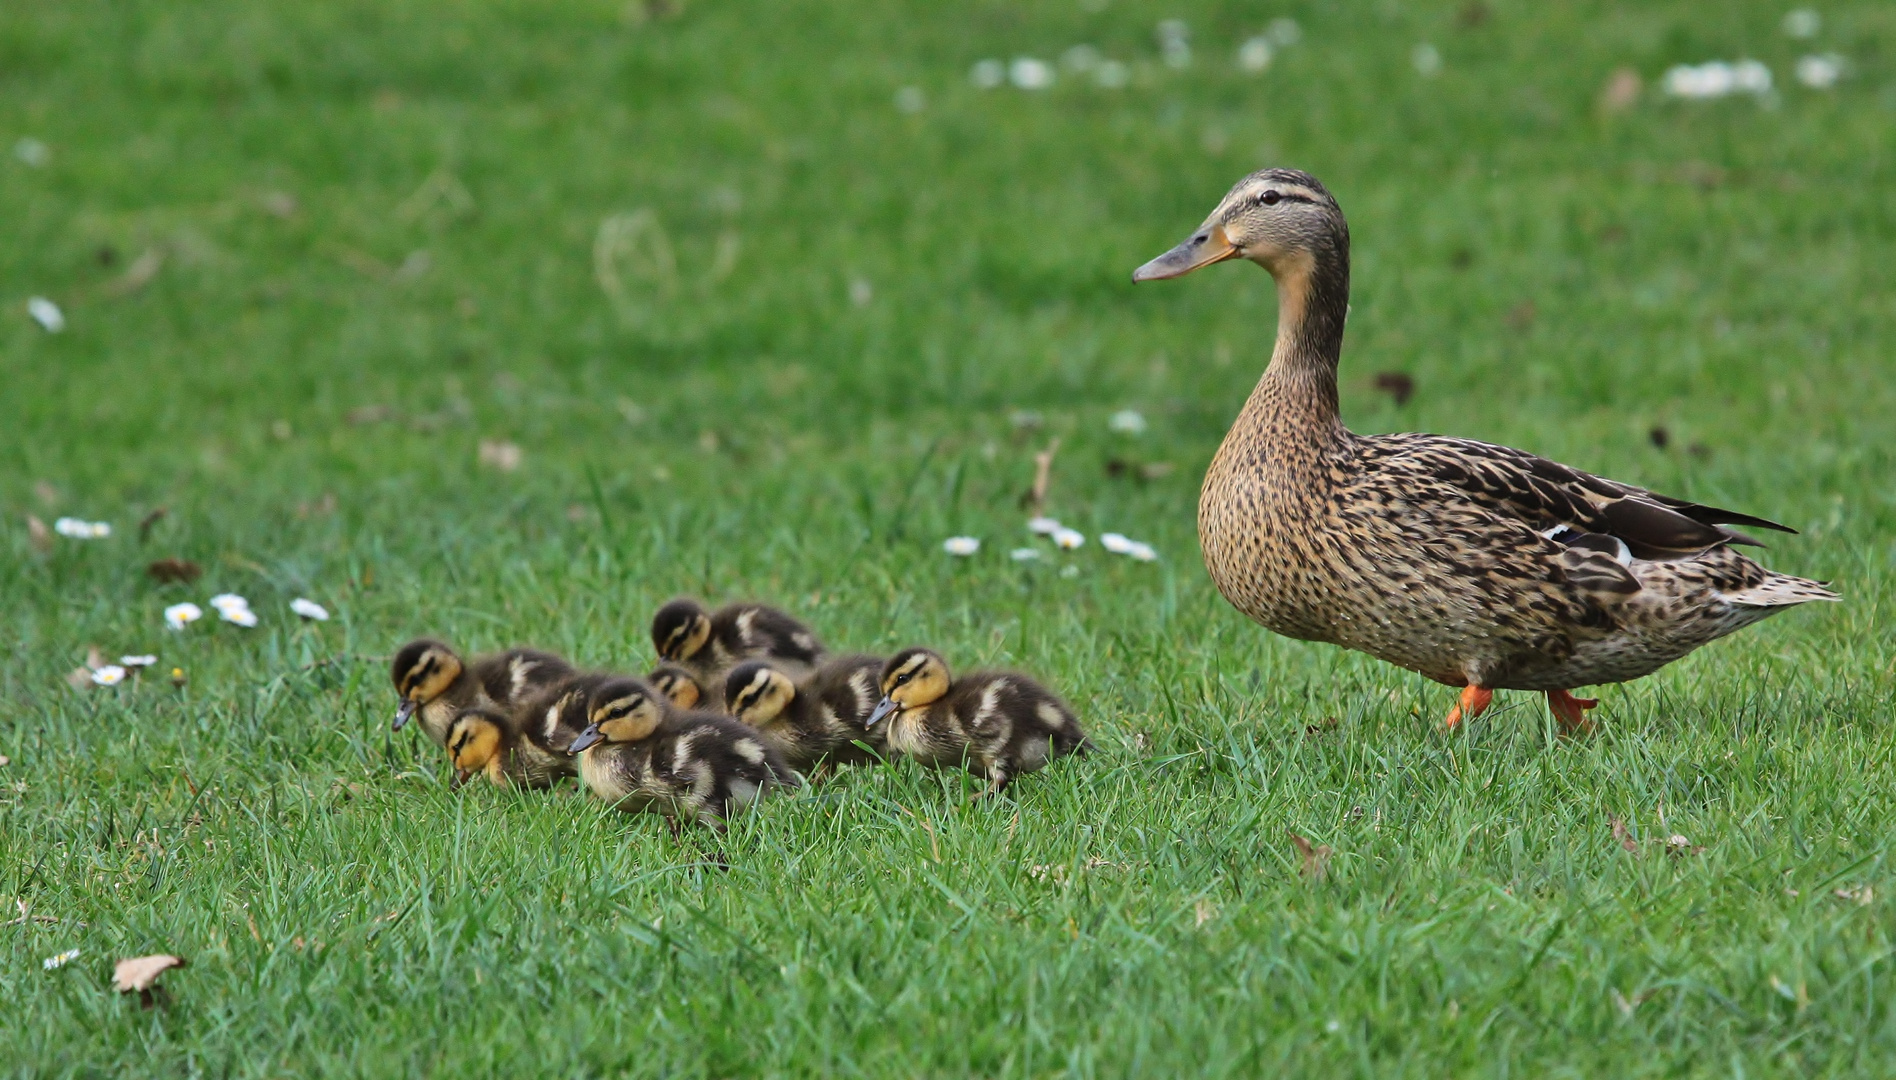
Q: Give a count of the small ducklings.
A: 7